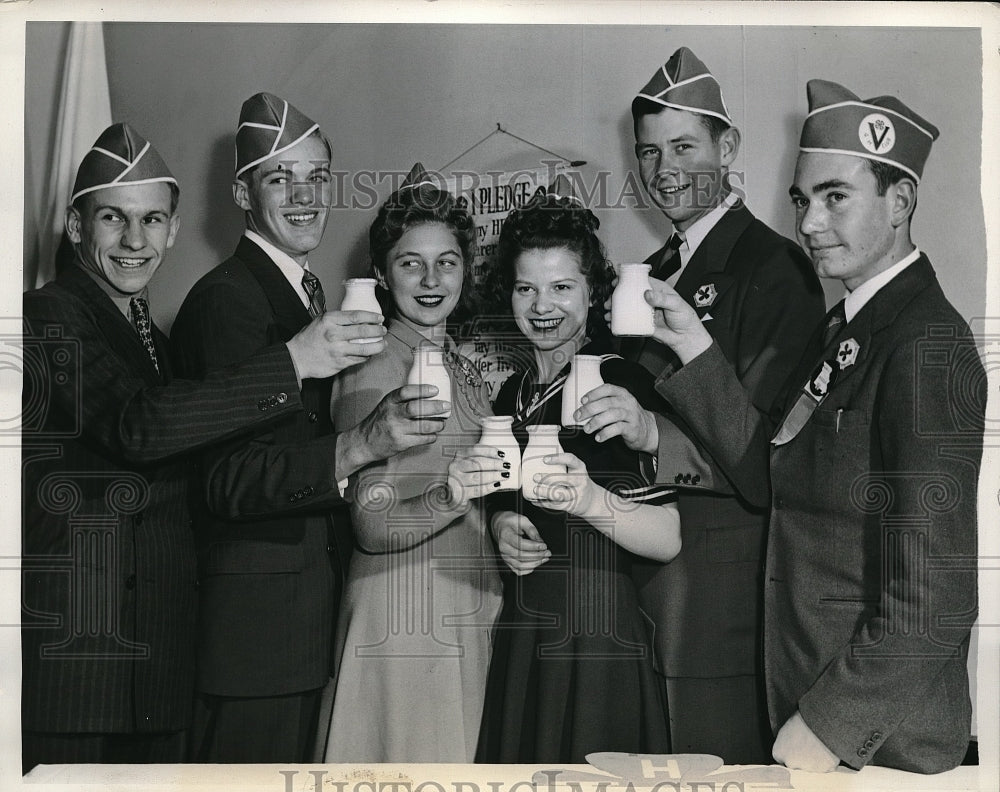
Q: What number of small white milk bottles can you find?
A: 6